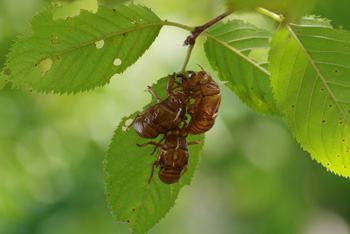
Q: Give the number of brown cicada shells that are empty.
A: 3